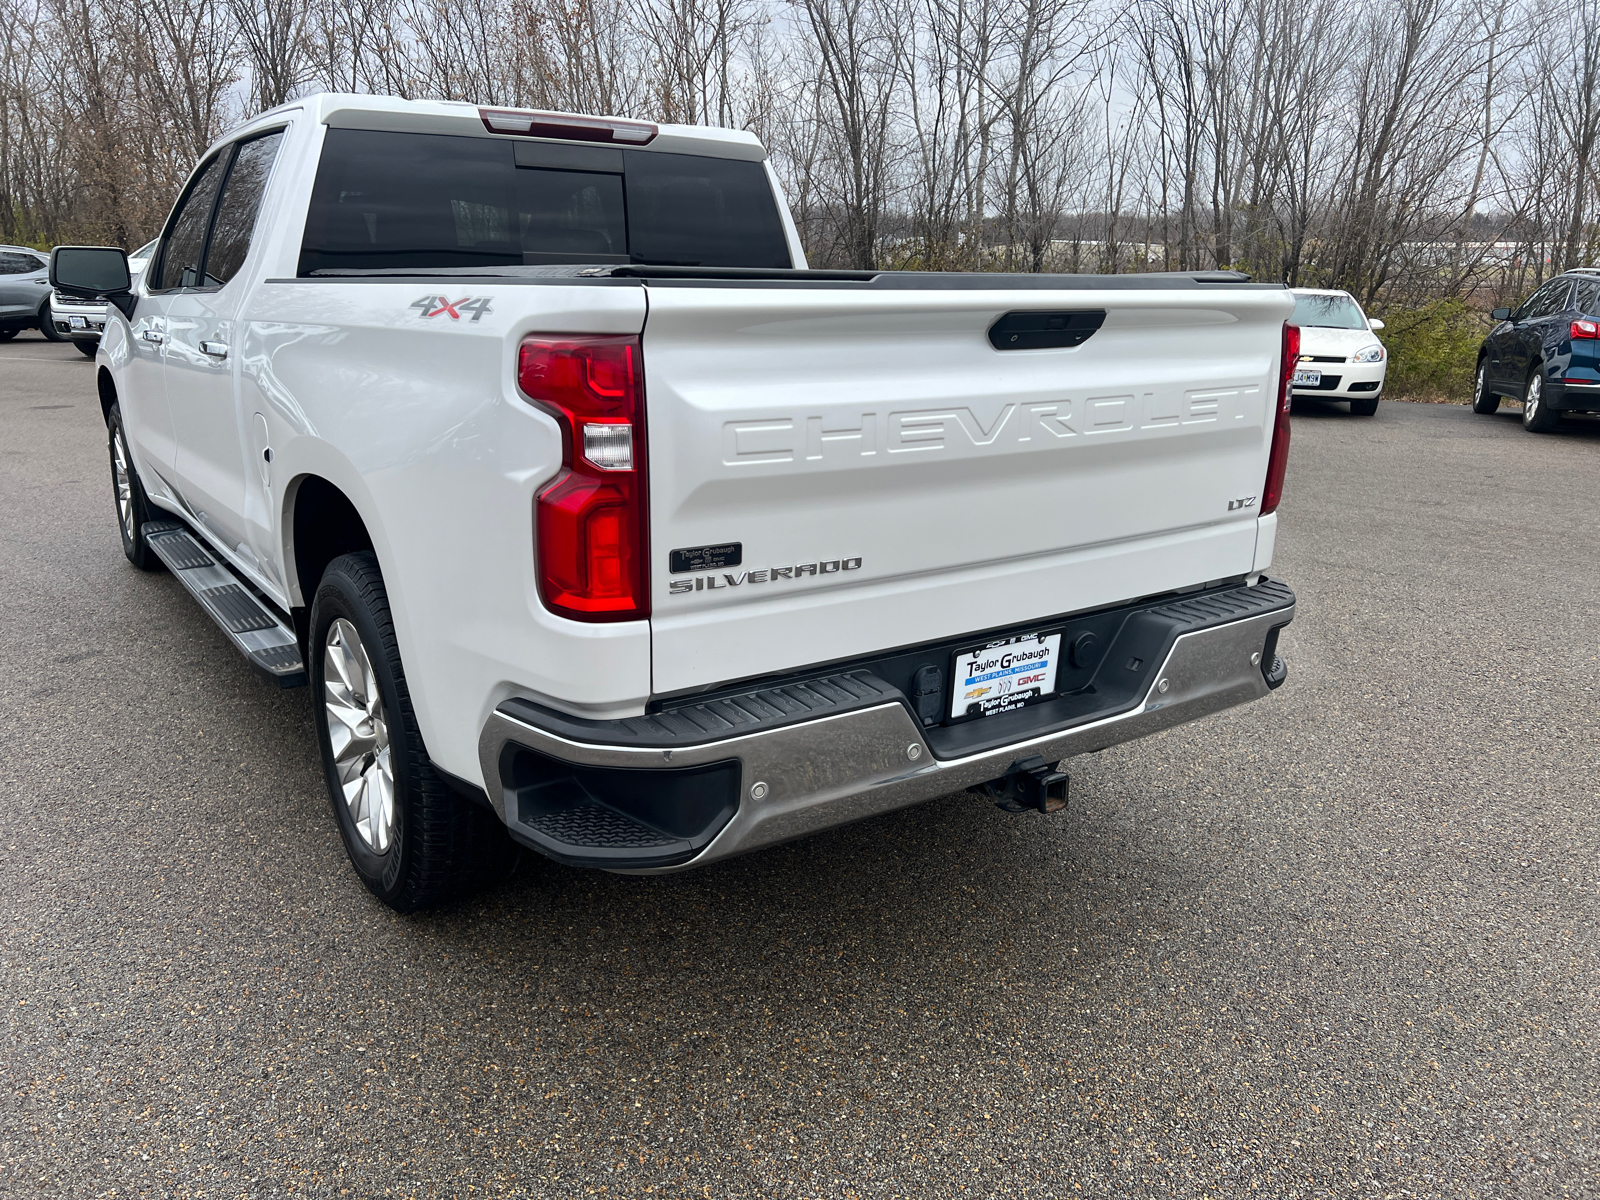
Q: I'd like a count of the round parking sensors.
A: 4